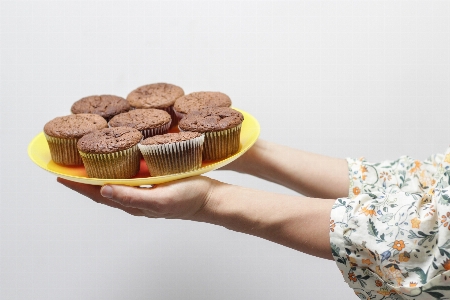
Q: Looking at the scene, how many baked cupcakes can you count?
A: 8